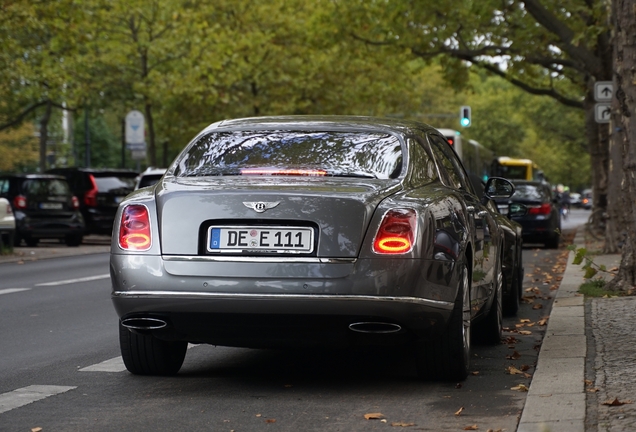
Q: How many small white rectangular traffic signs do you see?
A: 2